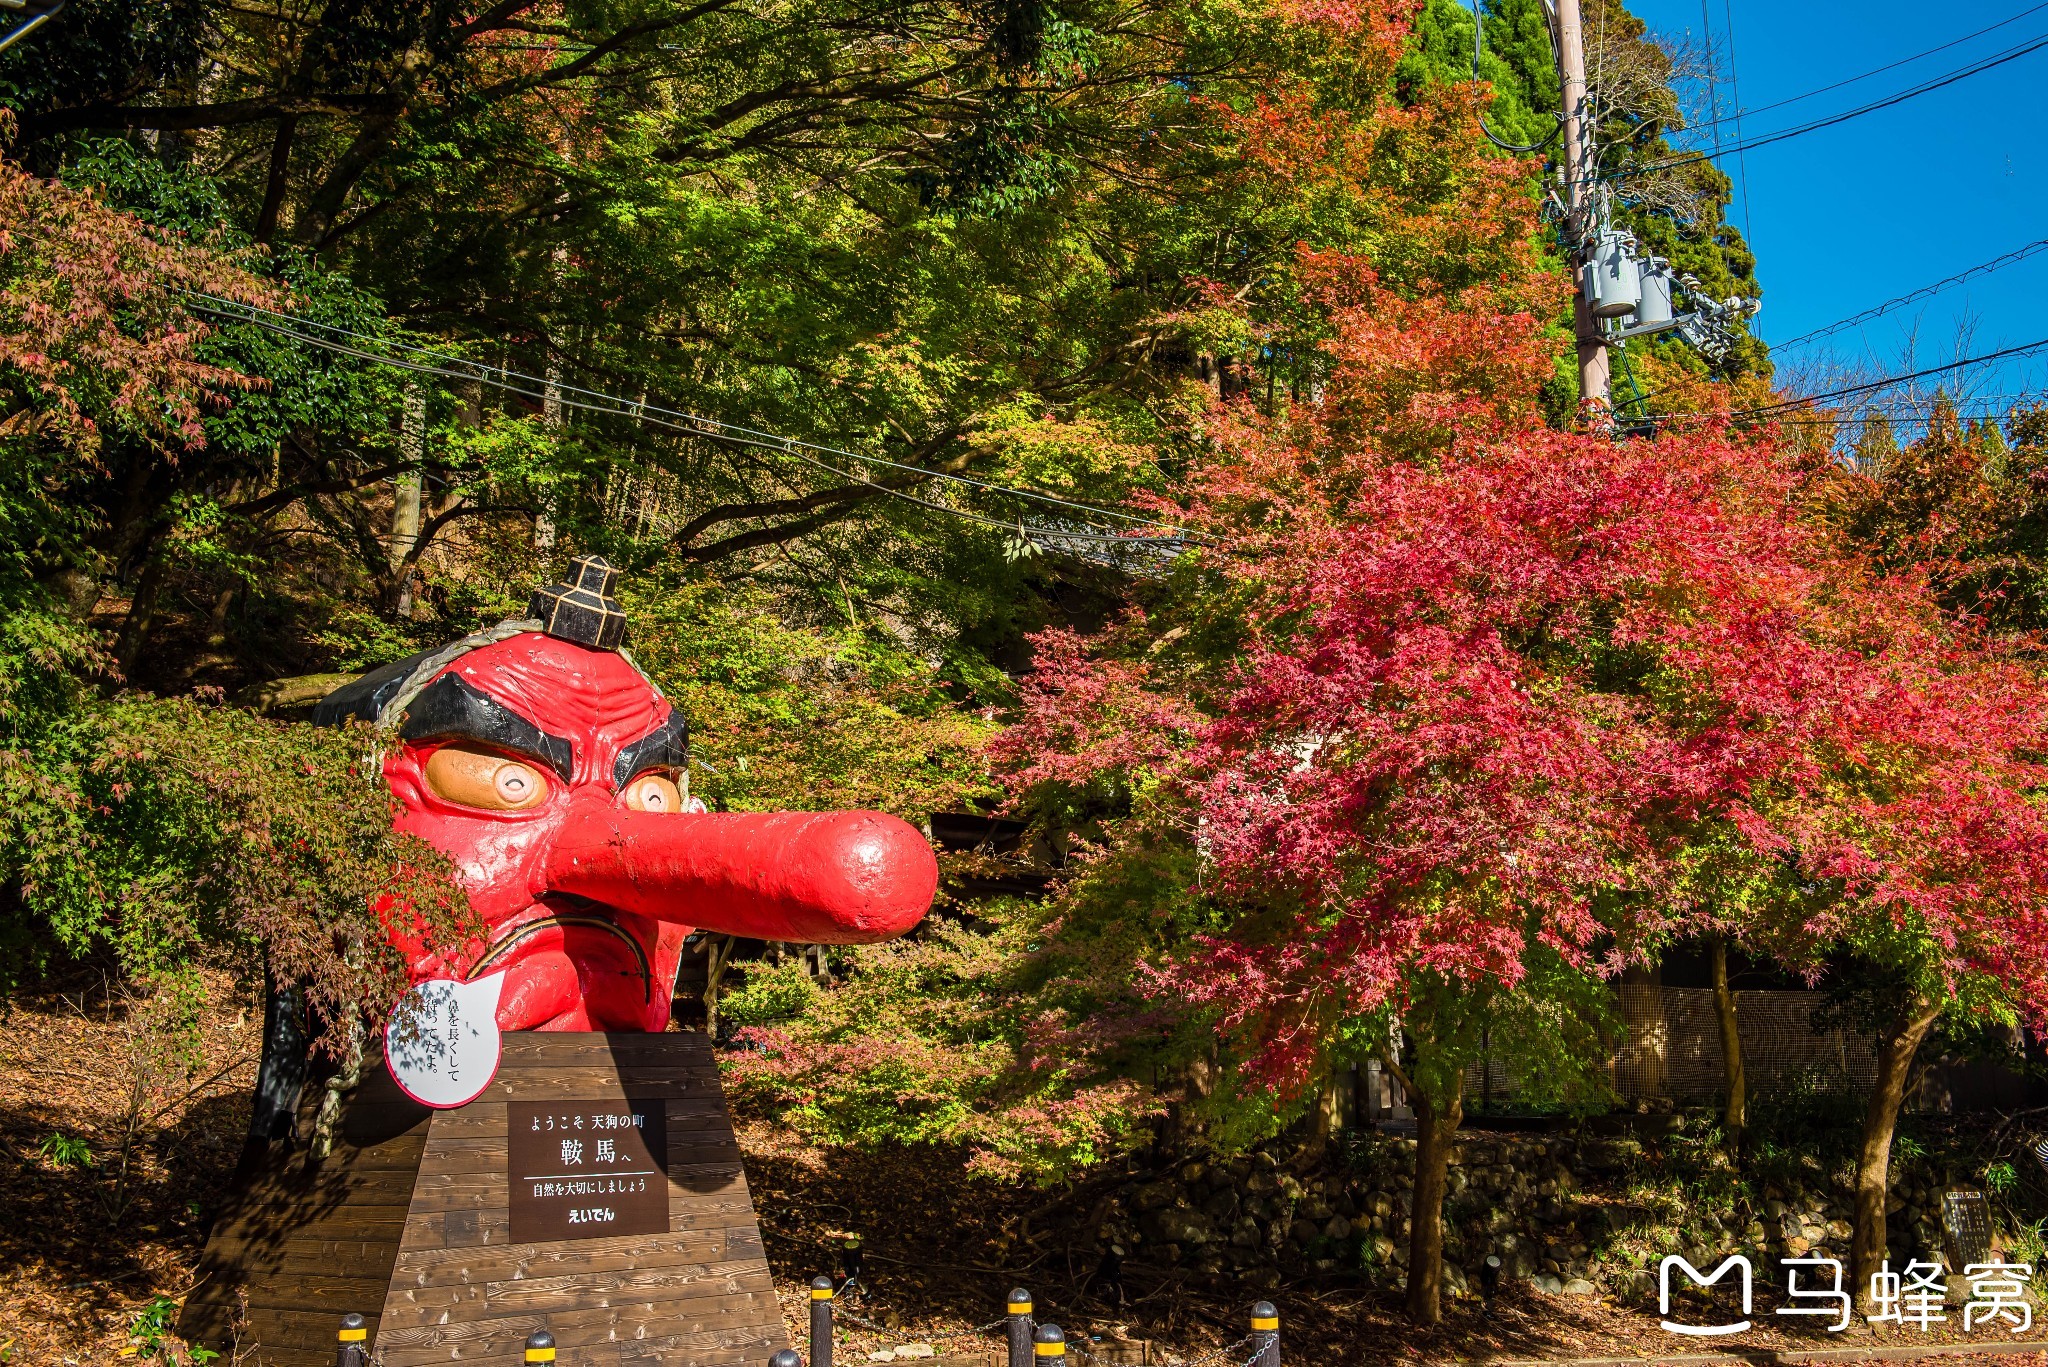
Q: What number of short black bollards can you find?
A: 7